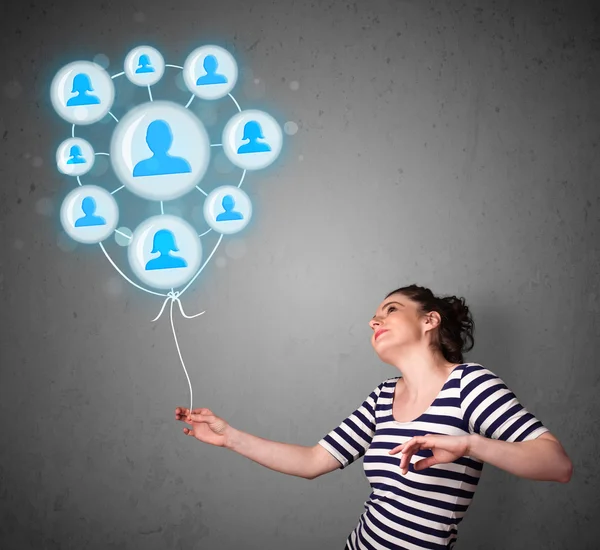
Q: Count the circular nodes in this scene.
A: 9